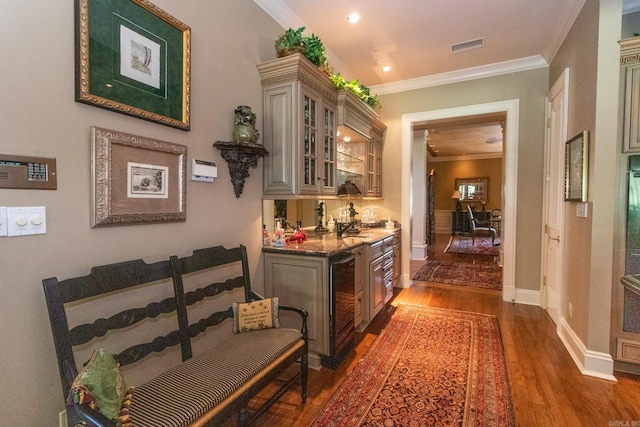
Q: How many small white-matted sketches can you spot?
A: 2